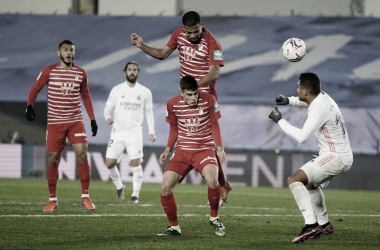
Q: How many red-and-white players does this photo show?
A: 3